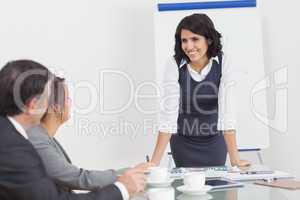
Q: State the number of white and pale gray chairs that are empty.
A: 0